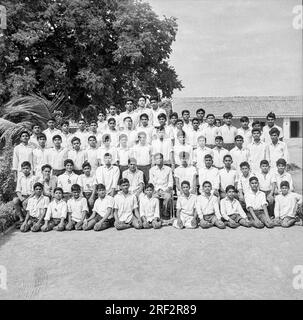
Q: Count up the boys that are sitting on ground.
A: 11